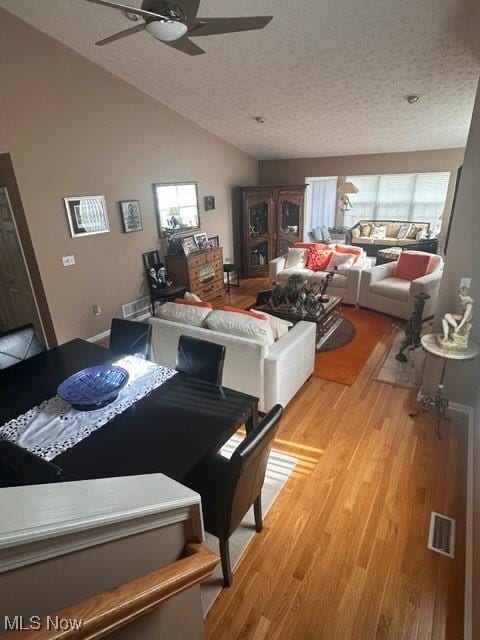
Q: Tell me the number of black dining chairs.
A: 5